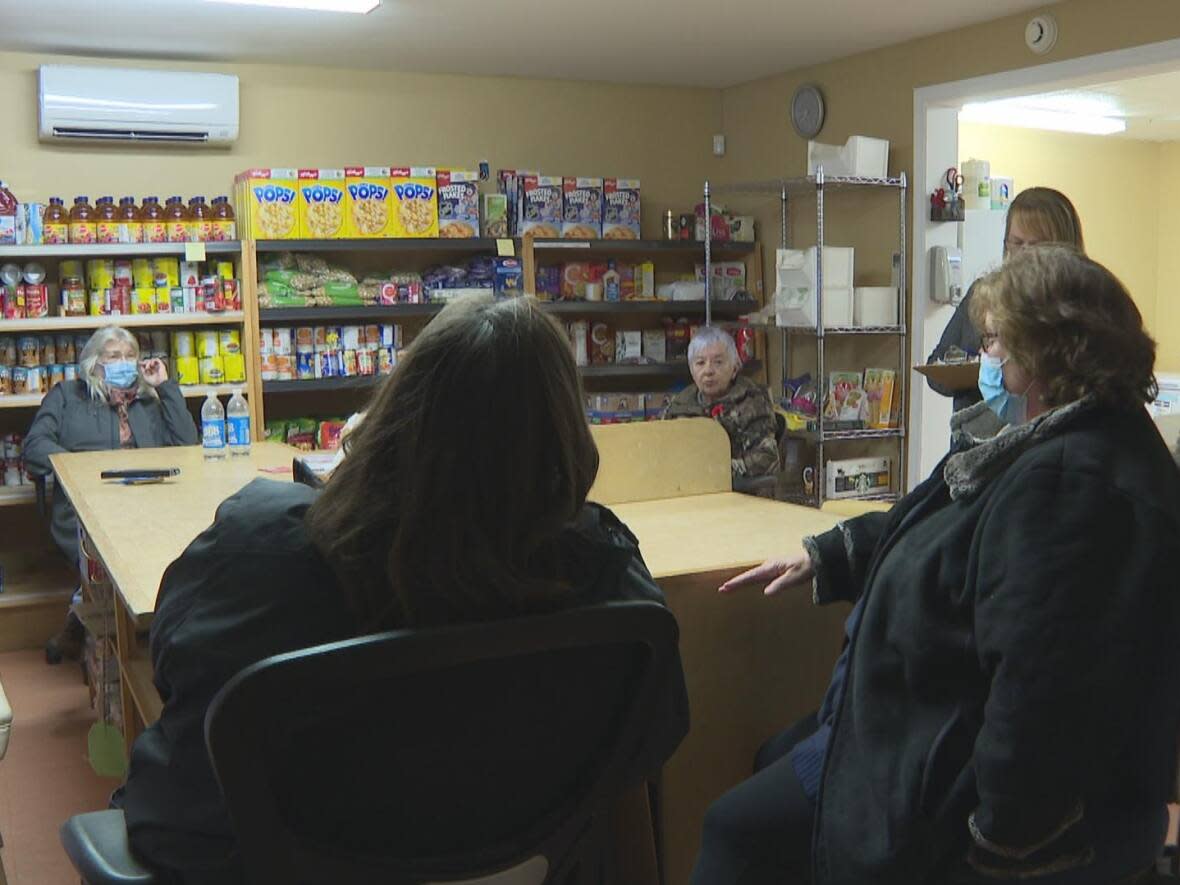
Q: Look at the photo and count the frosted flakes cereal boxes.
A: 4